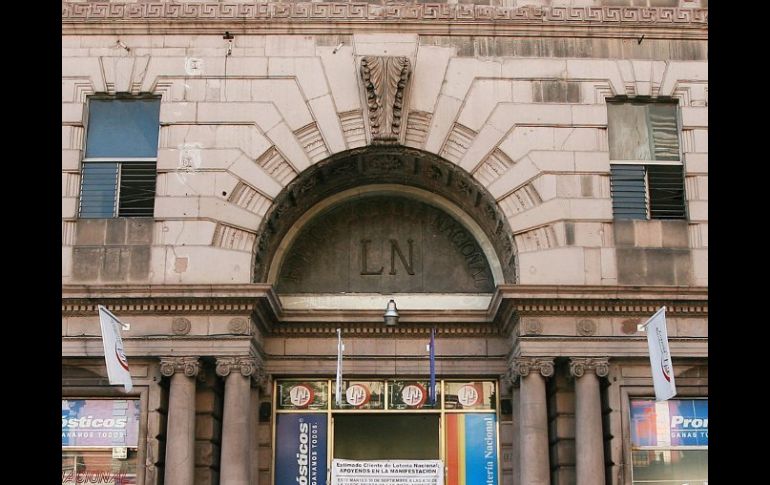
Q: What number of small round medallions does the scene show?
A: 4